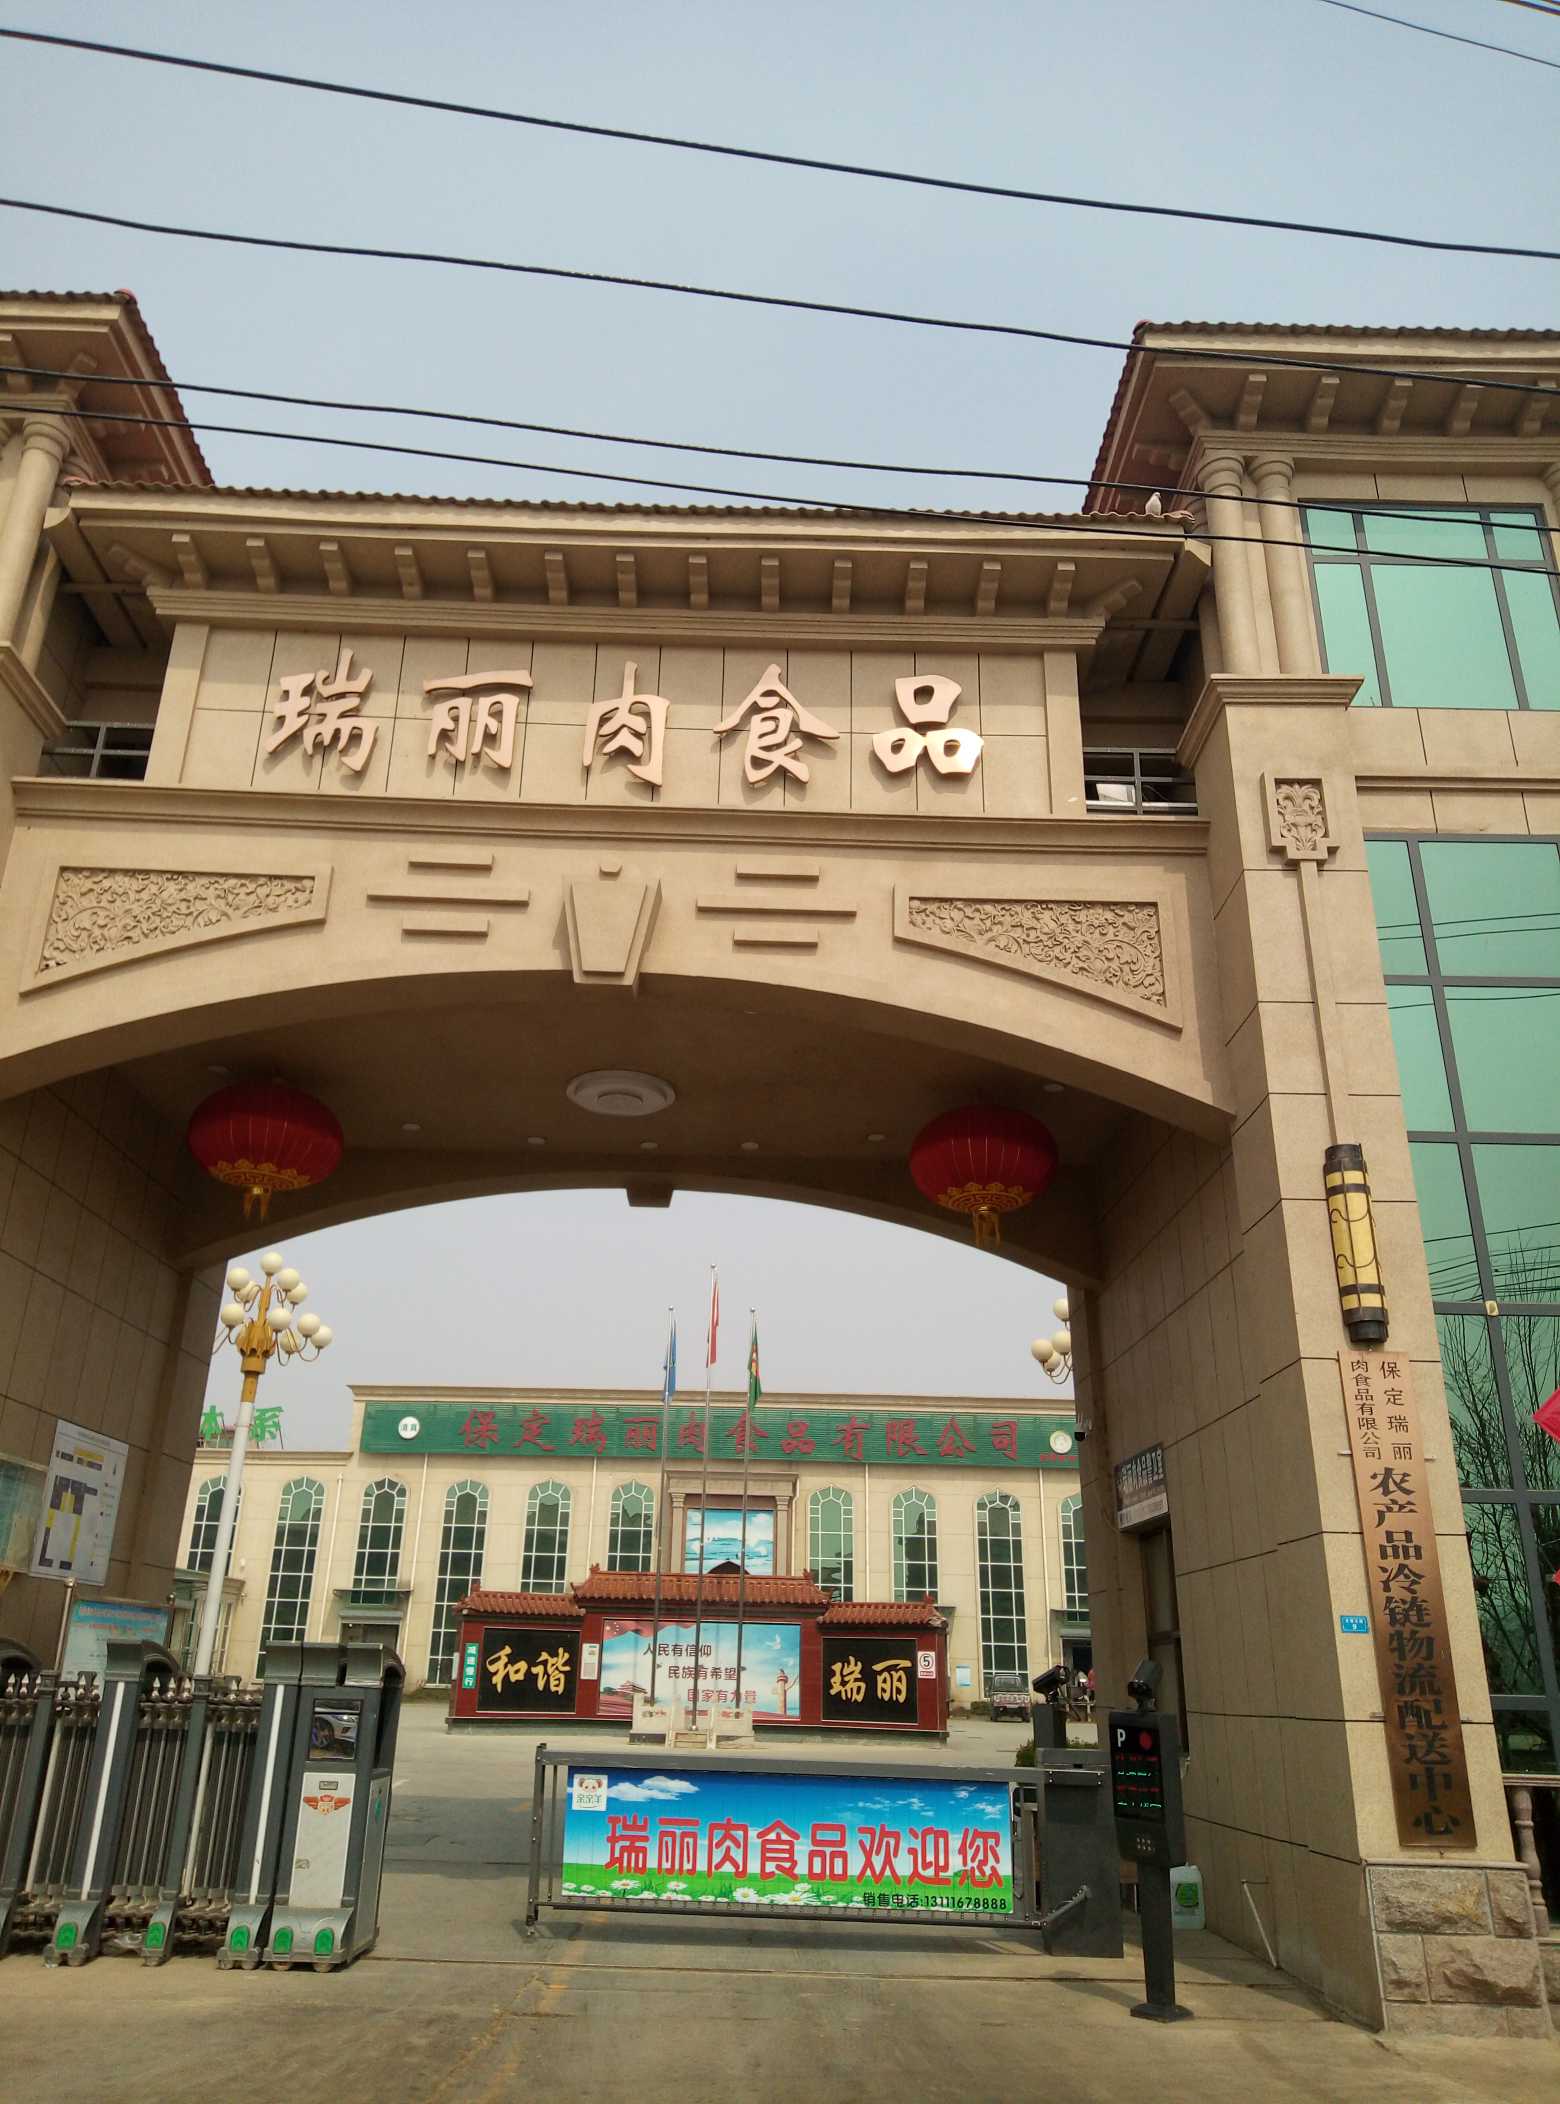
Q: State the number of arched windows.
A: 10